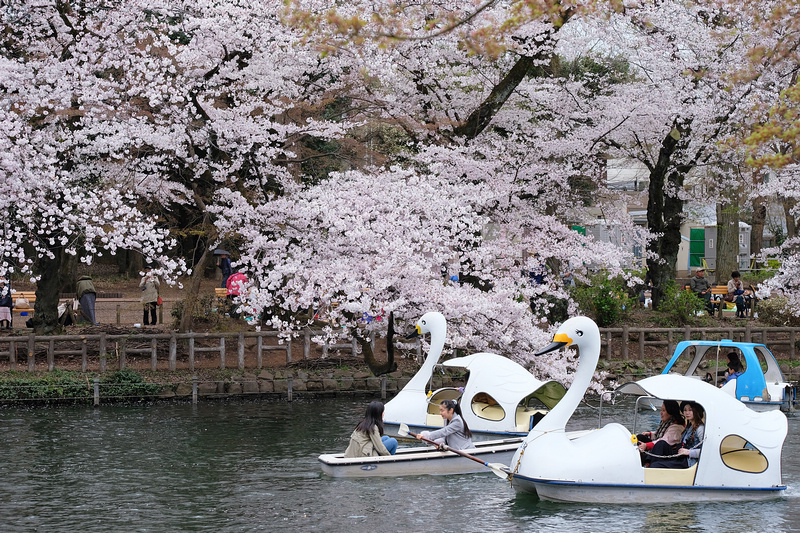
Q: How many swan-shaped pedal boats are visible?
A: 2